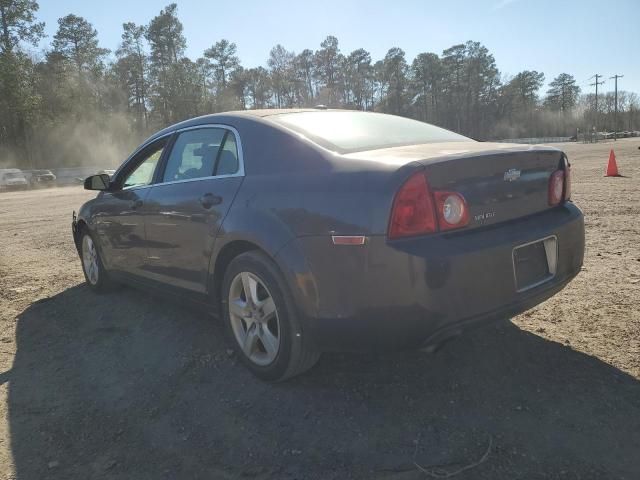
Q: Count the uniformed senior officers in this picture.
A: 0